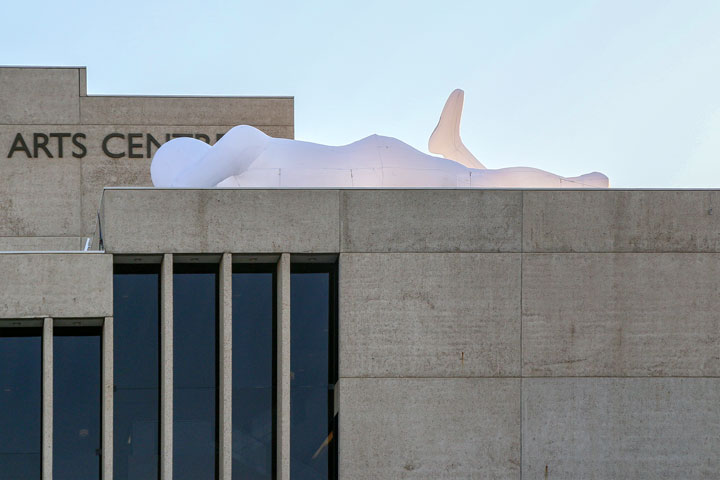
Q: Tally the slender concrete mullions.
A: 5